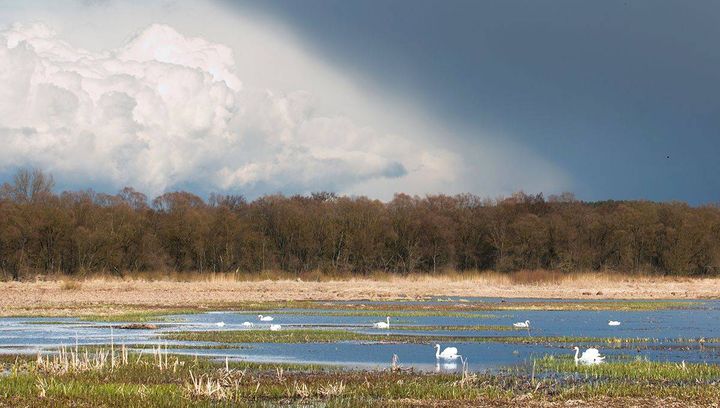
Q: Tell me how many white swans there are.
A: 9